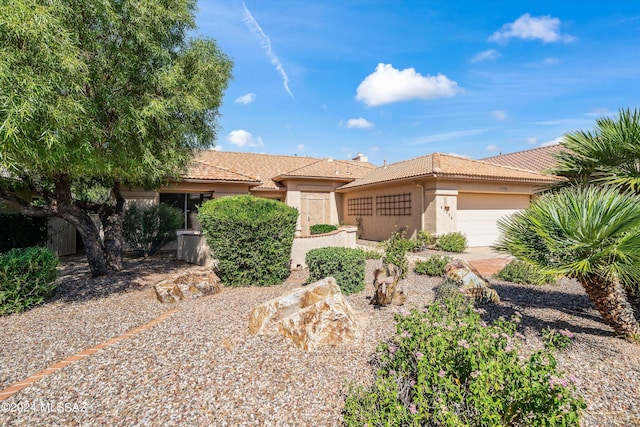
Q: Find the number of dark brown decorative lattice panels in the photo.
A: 2